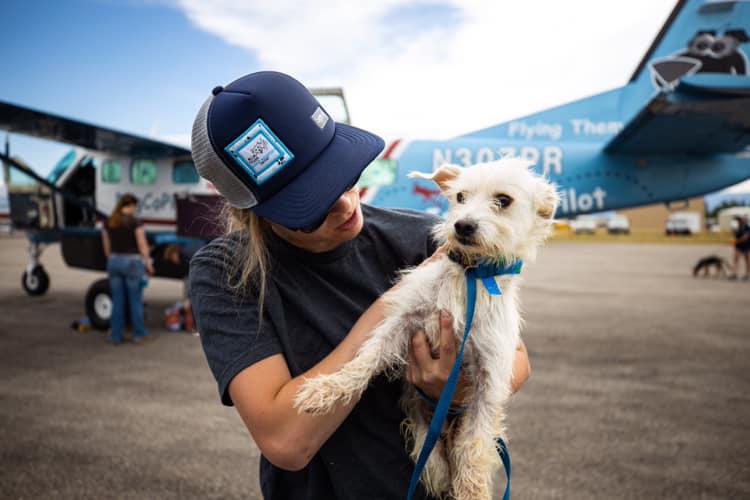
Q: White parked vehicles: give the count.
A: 3